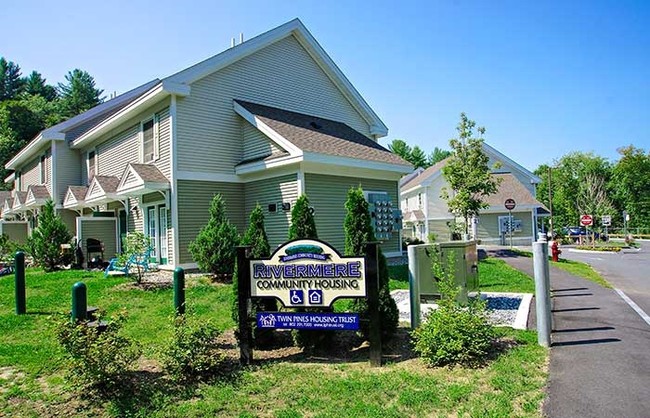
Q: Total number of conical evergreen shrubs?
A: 5